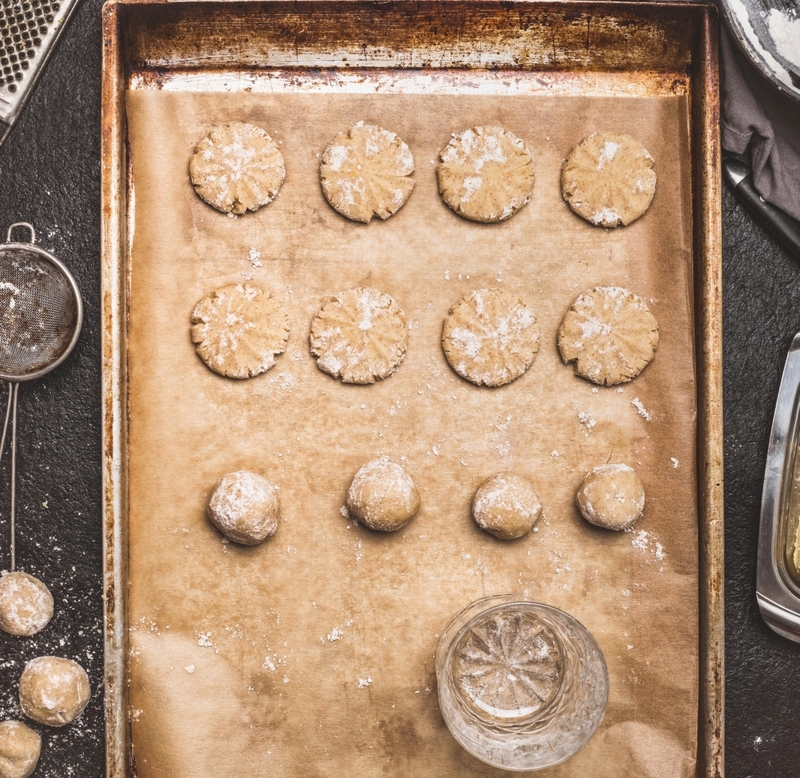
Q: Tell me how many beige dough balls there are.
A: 7